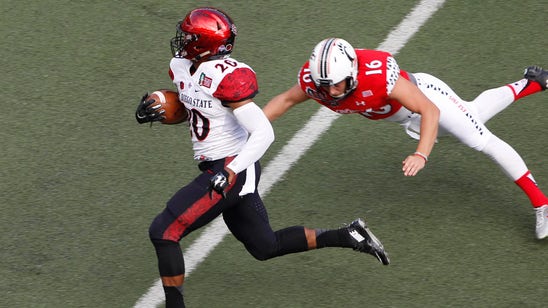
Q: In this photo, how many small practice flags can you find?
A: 0